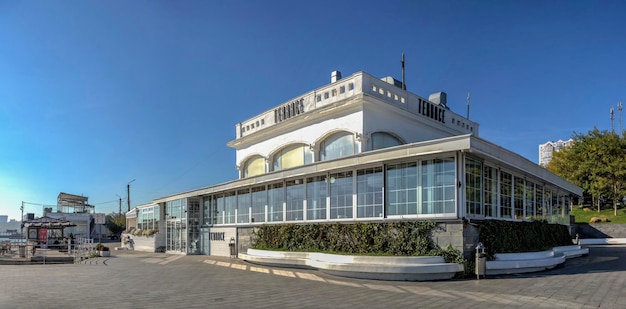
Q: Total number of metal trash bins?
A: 2